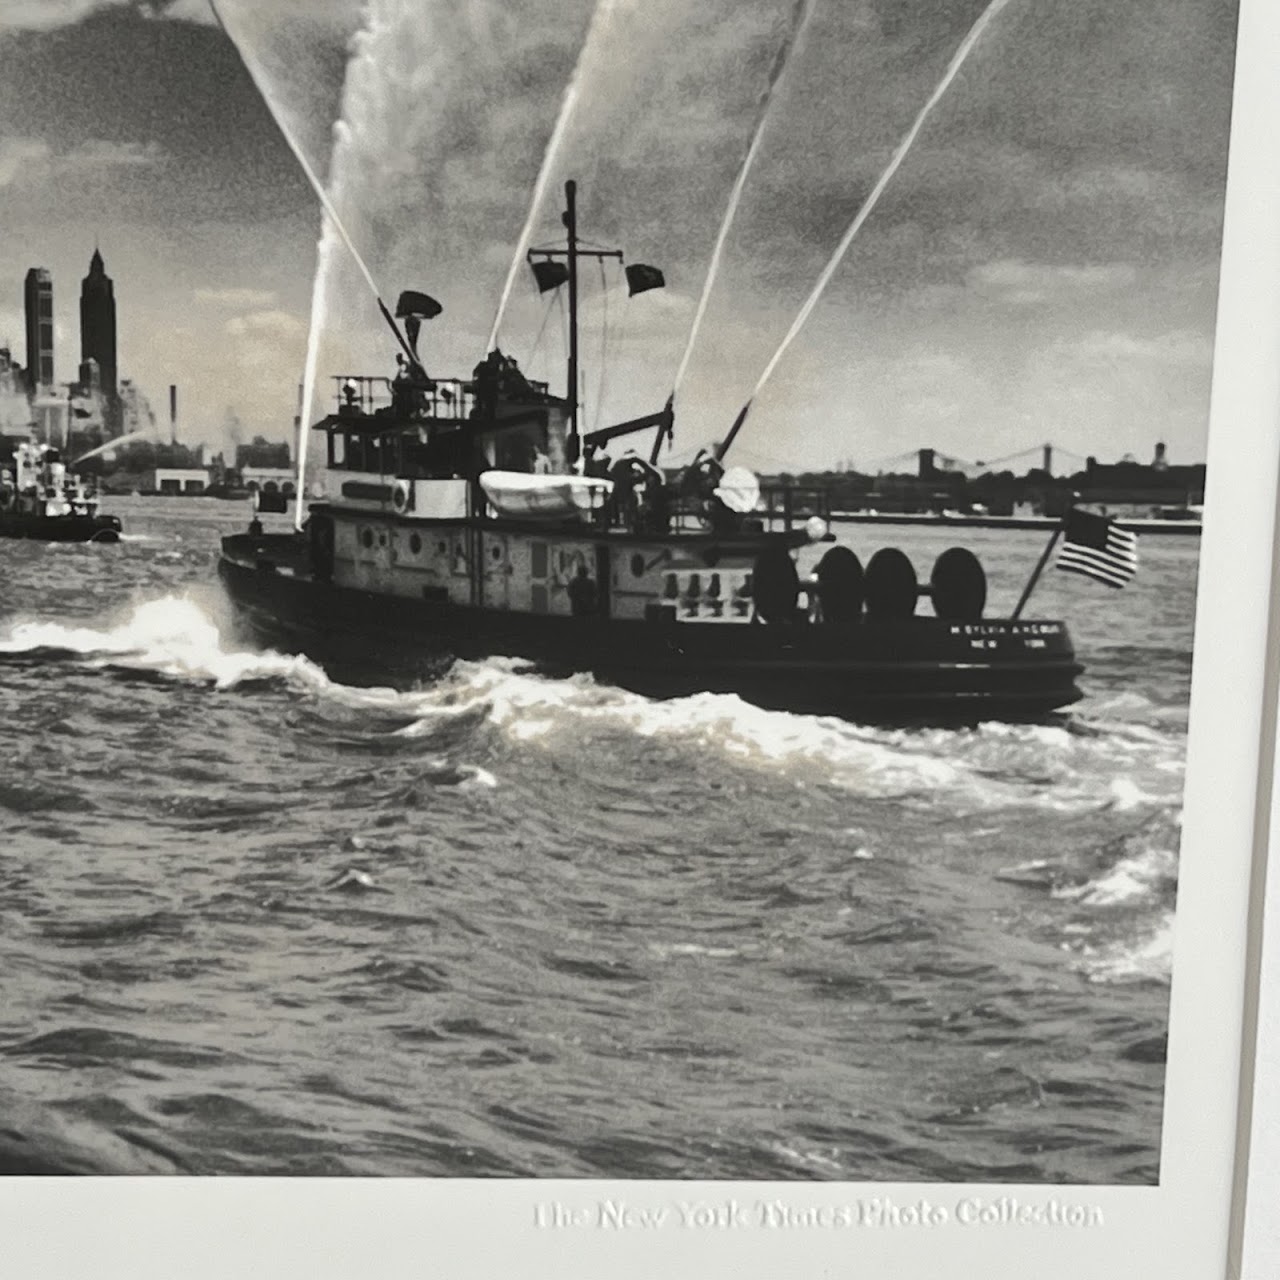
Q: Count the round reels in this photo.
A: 4